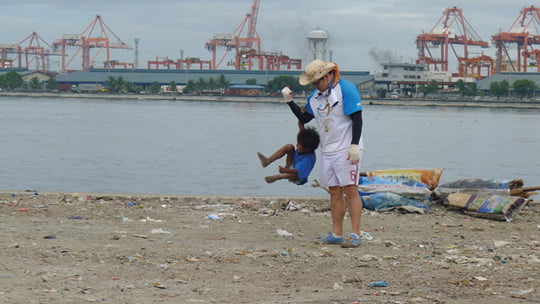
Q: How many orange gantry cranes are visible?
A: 5